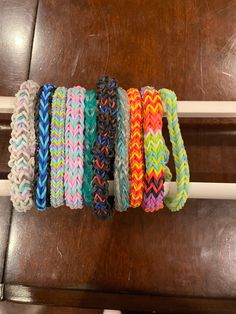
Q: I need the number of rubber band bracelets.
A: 10